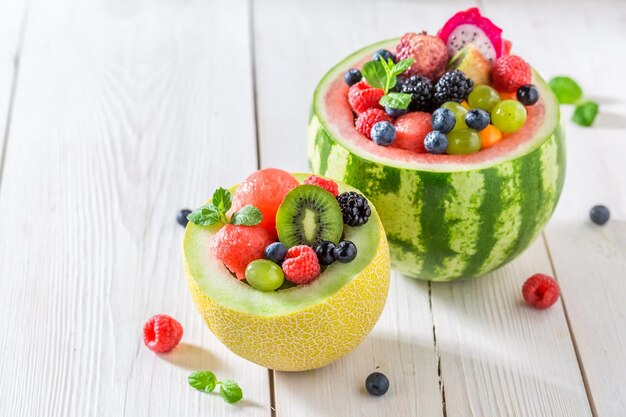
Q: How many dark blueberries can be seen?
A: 14